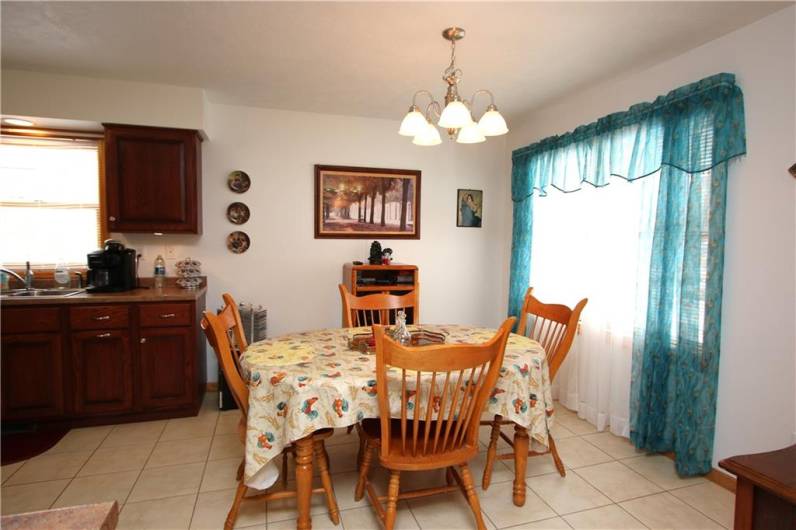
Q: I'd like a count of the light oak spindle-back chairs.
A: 4